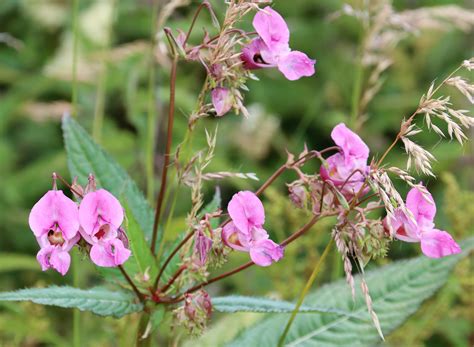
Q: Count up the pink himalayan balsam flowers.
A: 6